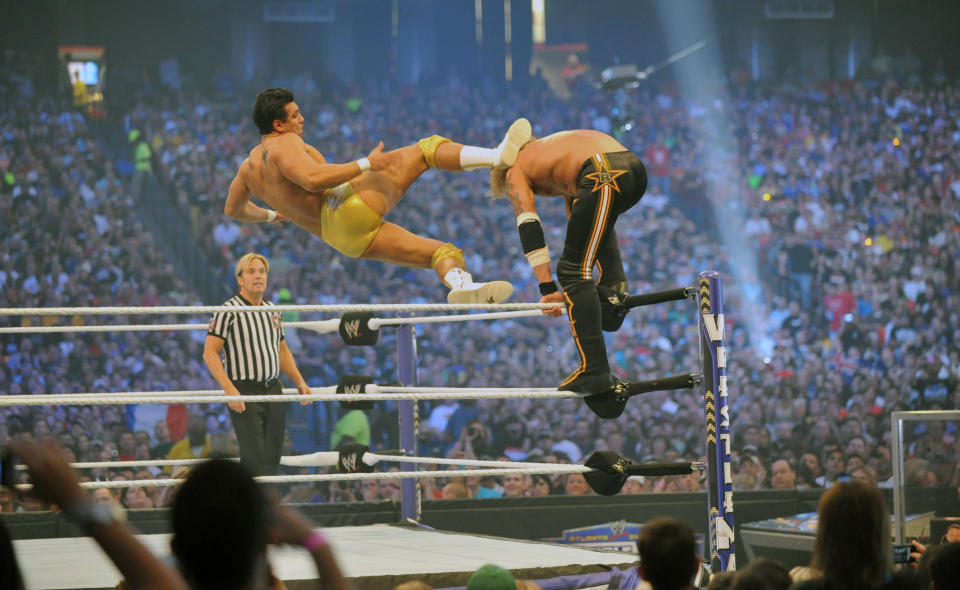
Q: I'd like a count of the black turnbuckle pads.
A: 6